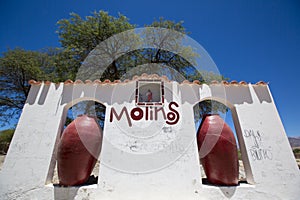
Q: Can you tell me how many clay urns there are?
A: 2